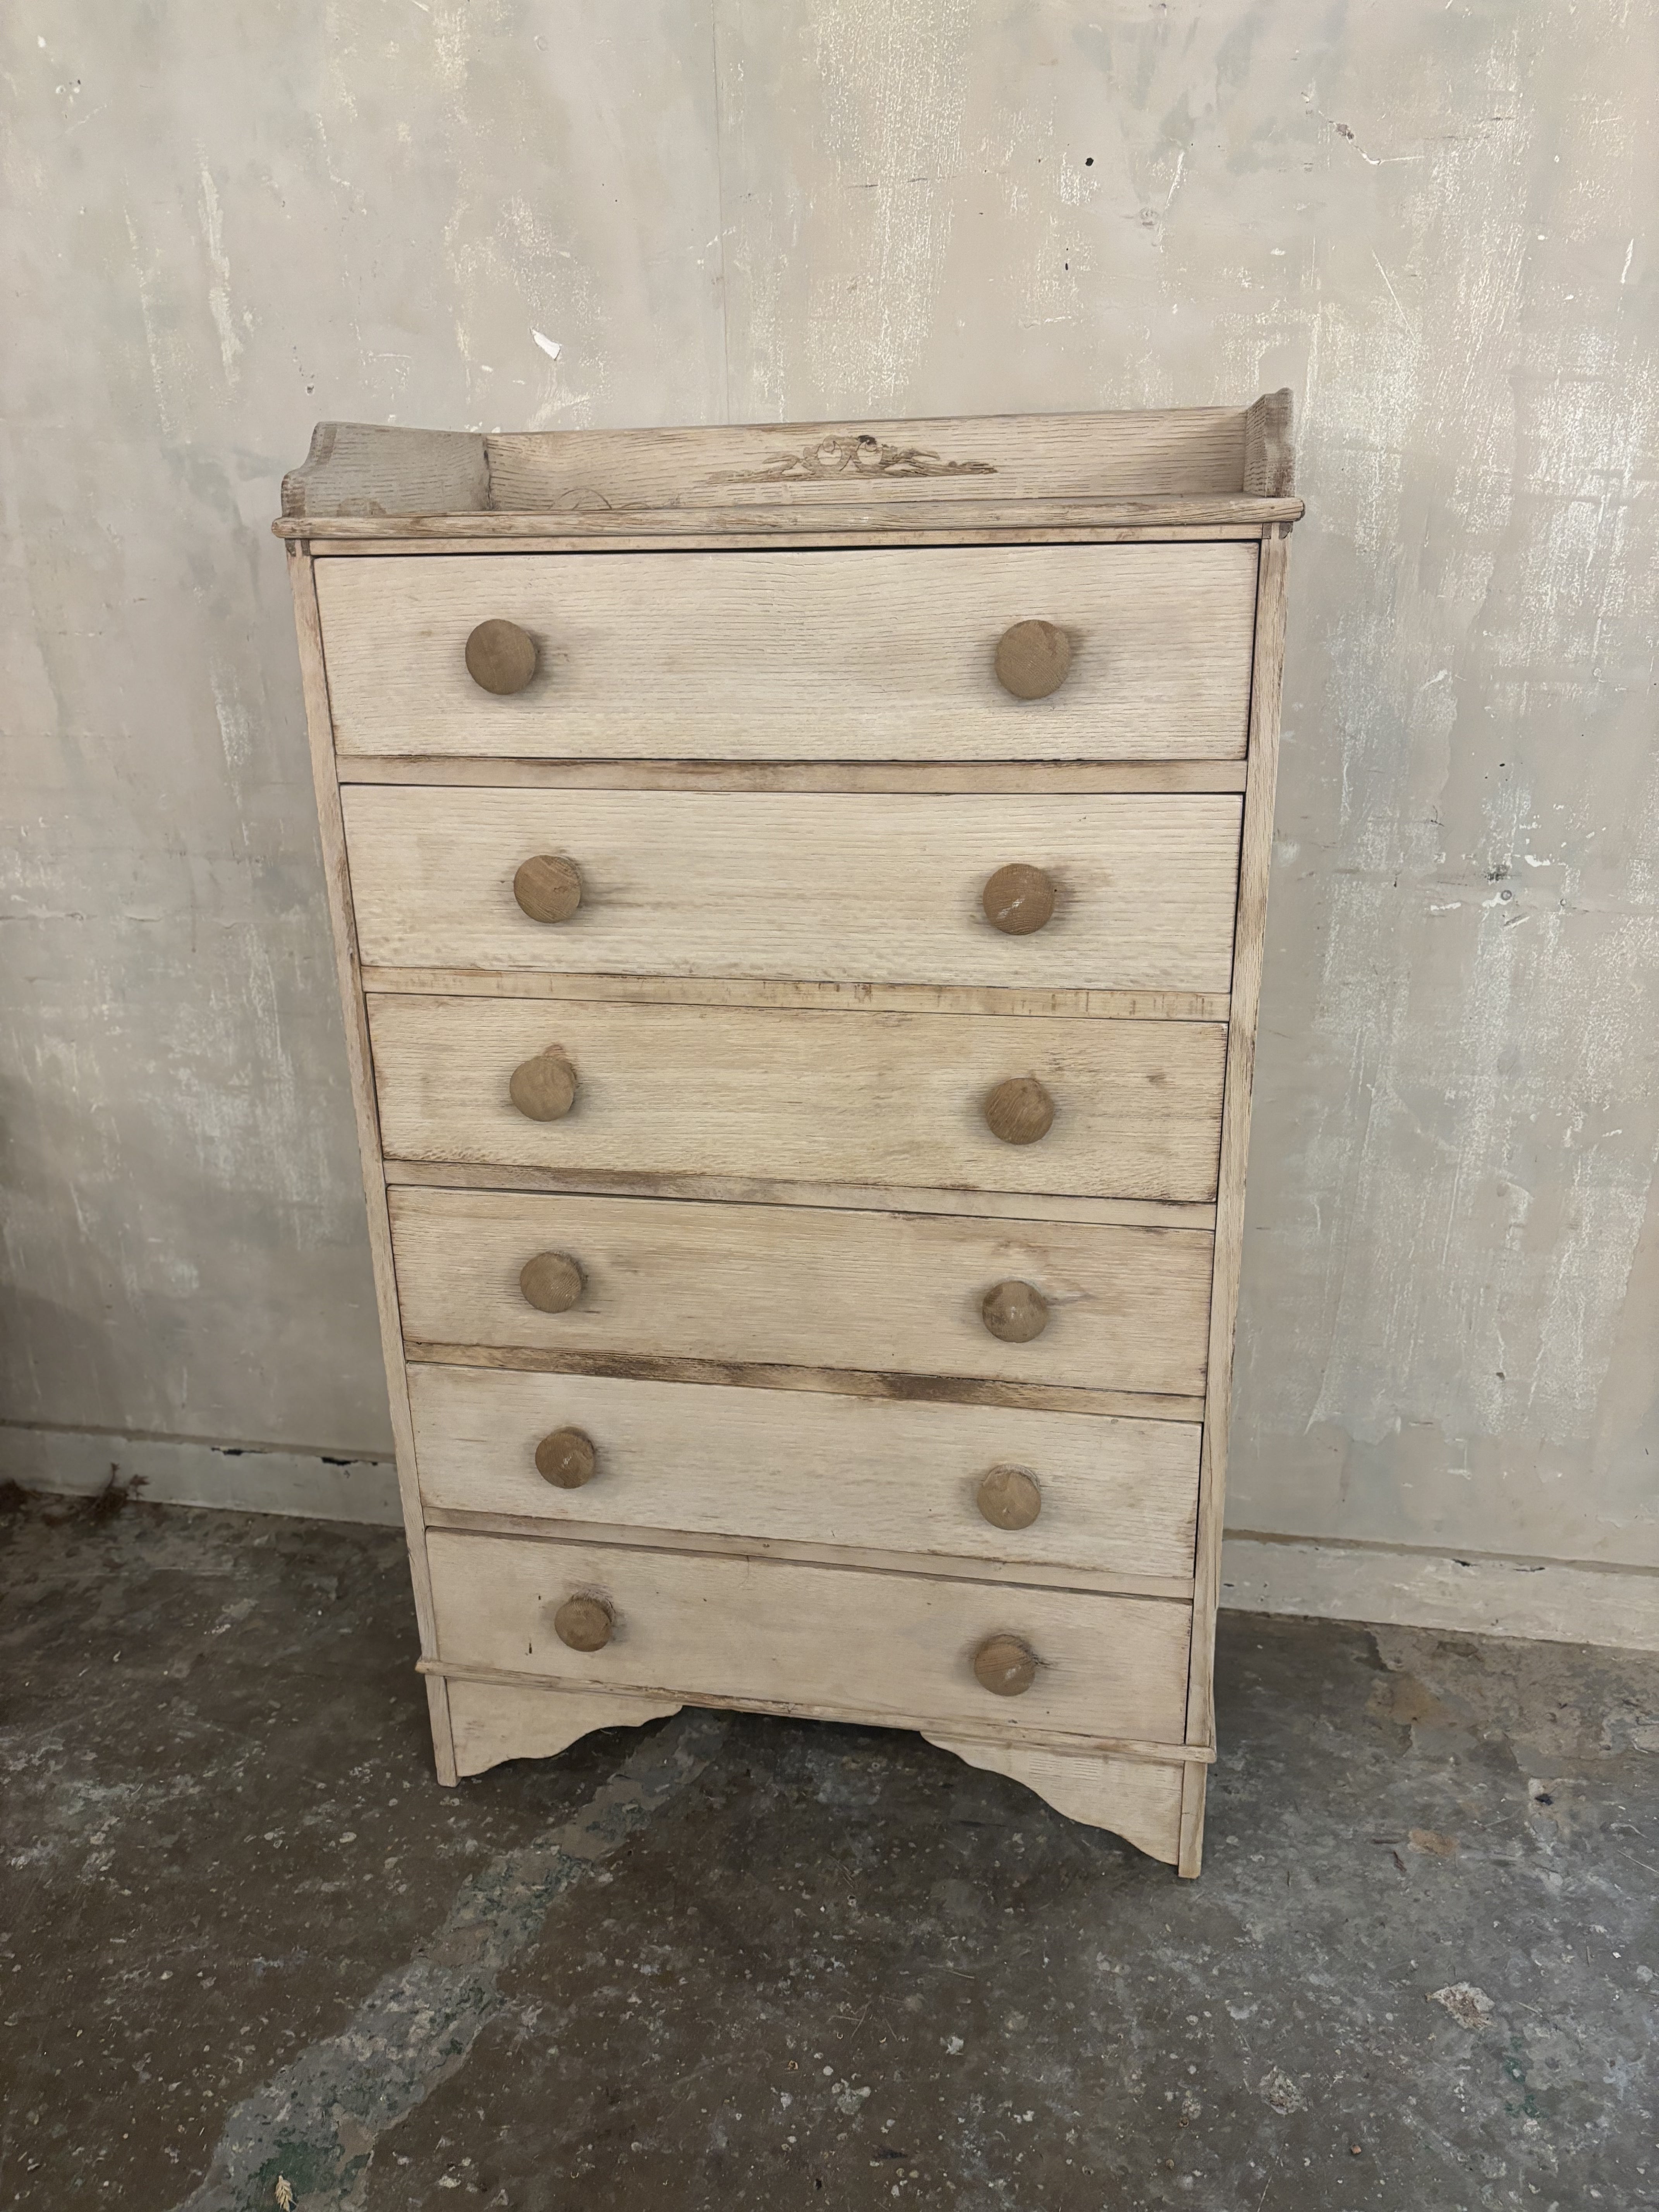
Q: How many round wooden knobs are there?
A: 12